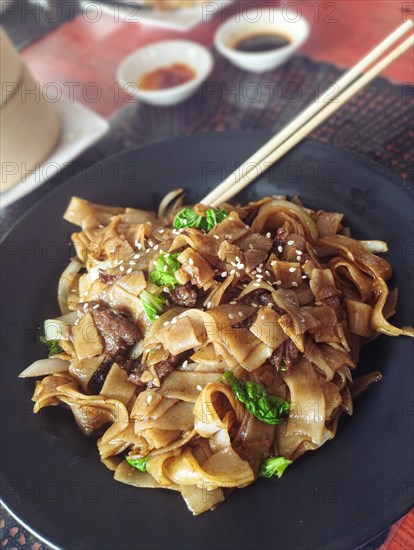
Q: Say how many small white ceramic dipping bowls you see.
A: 2